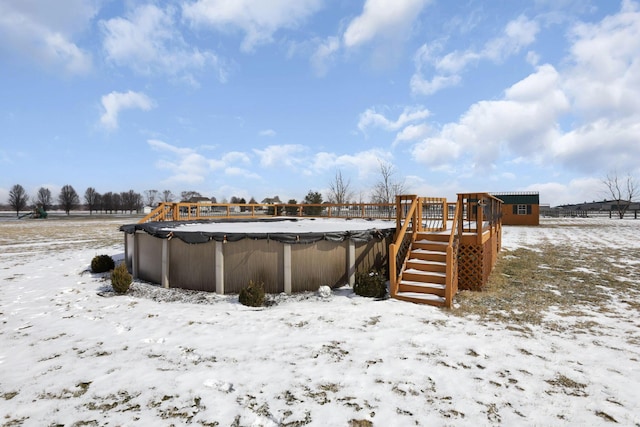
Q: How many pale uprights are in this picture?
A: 5